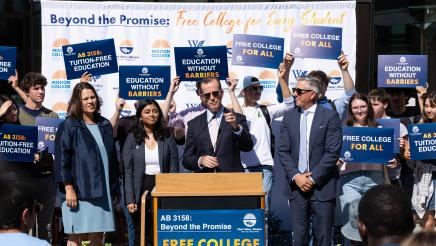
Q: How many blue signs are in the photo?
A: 13